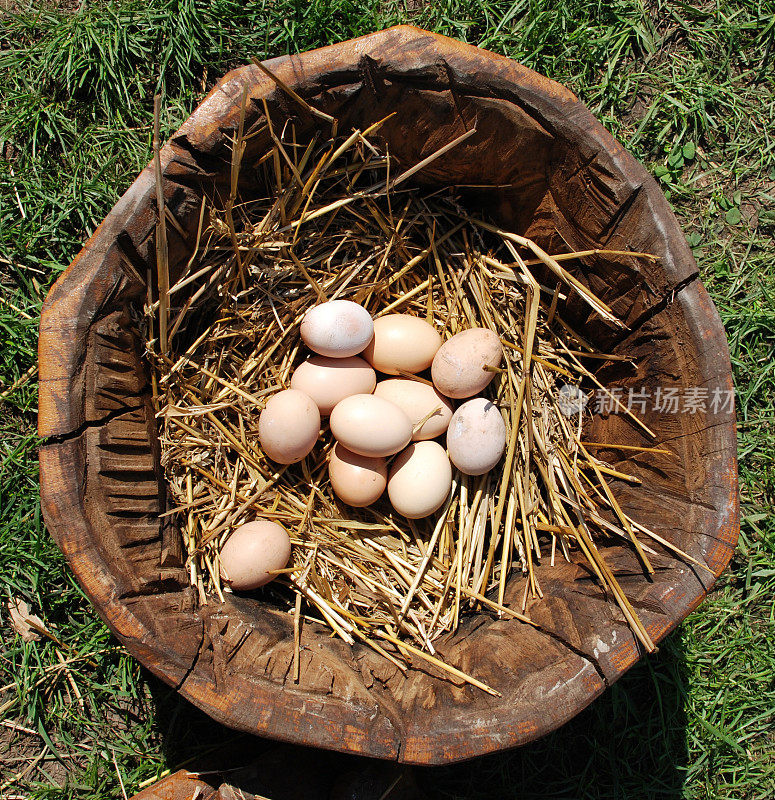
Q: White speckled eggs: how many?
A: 2